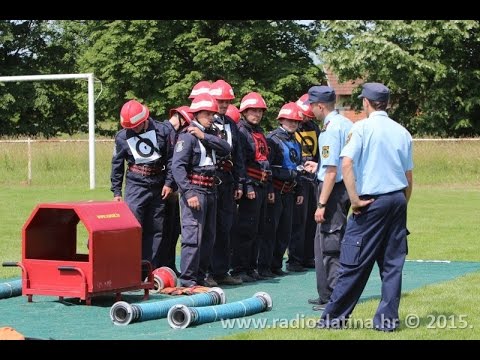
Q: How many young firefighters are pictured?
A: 9